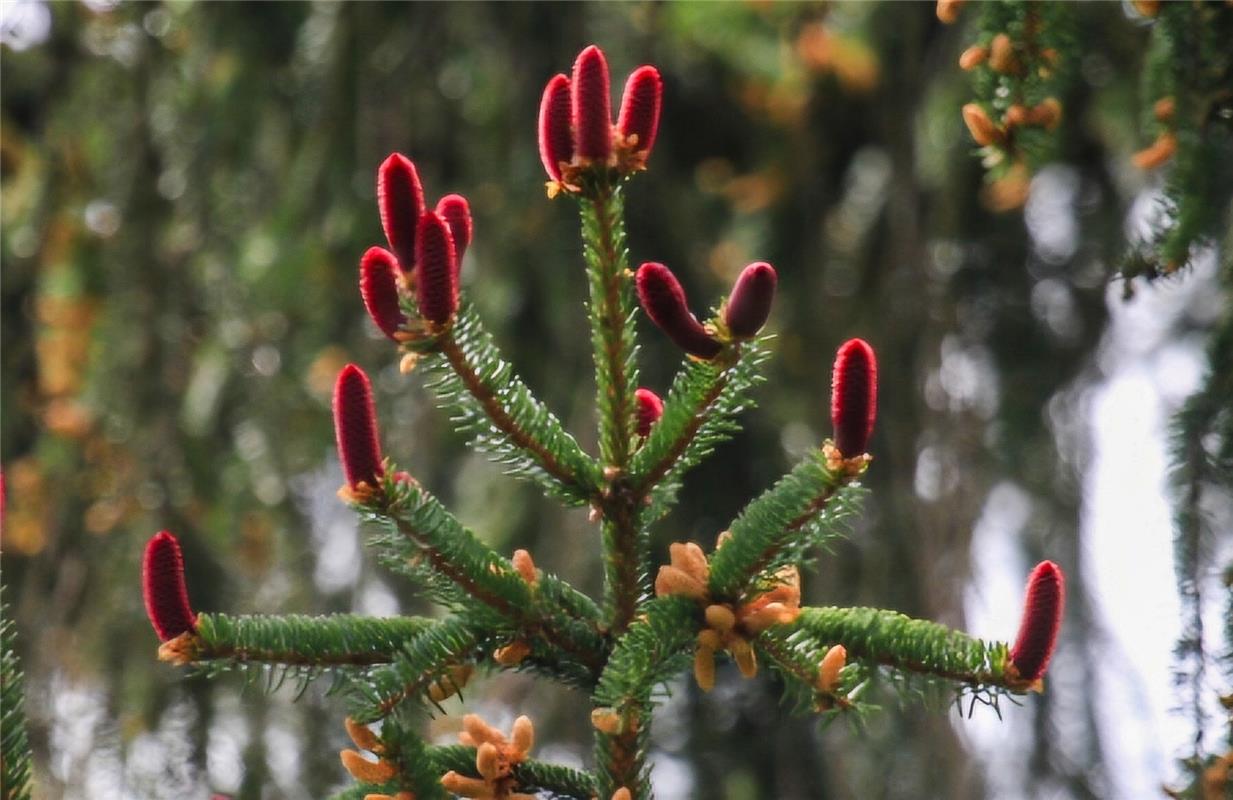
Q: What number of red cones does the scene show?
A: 14